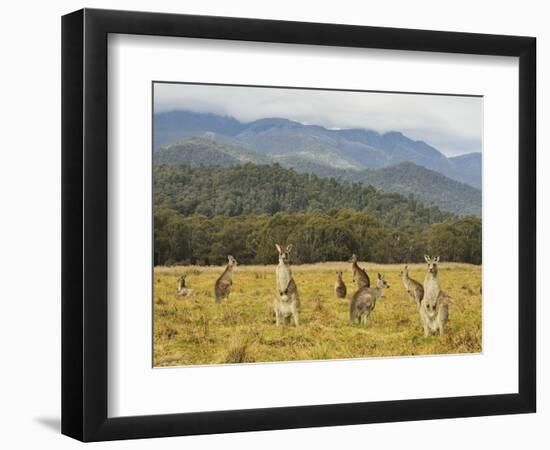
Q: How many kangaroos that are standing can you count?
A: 7